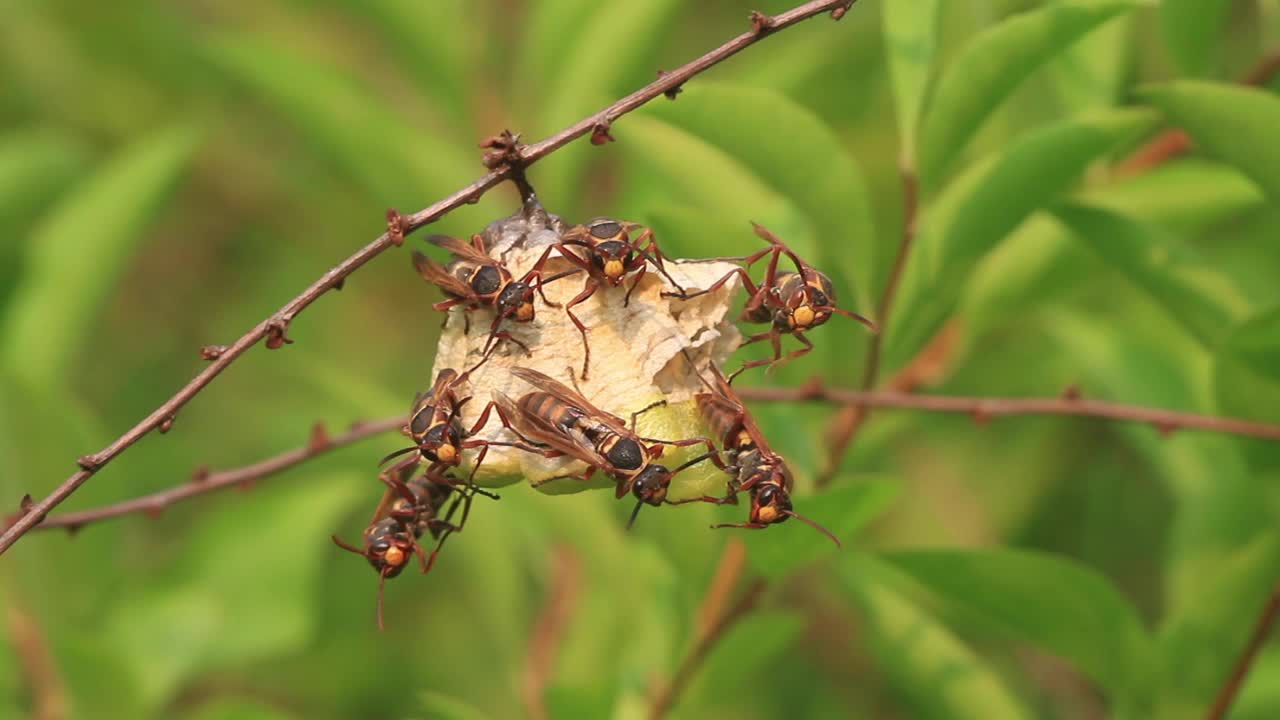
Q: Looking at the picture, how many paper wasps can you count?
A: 7